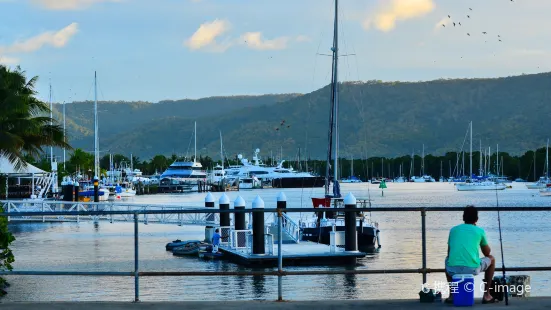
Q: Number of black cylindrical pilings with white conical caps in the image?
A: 6